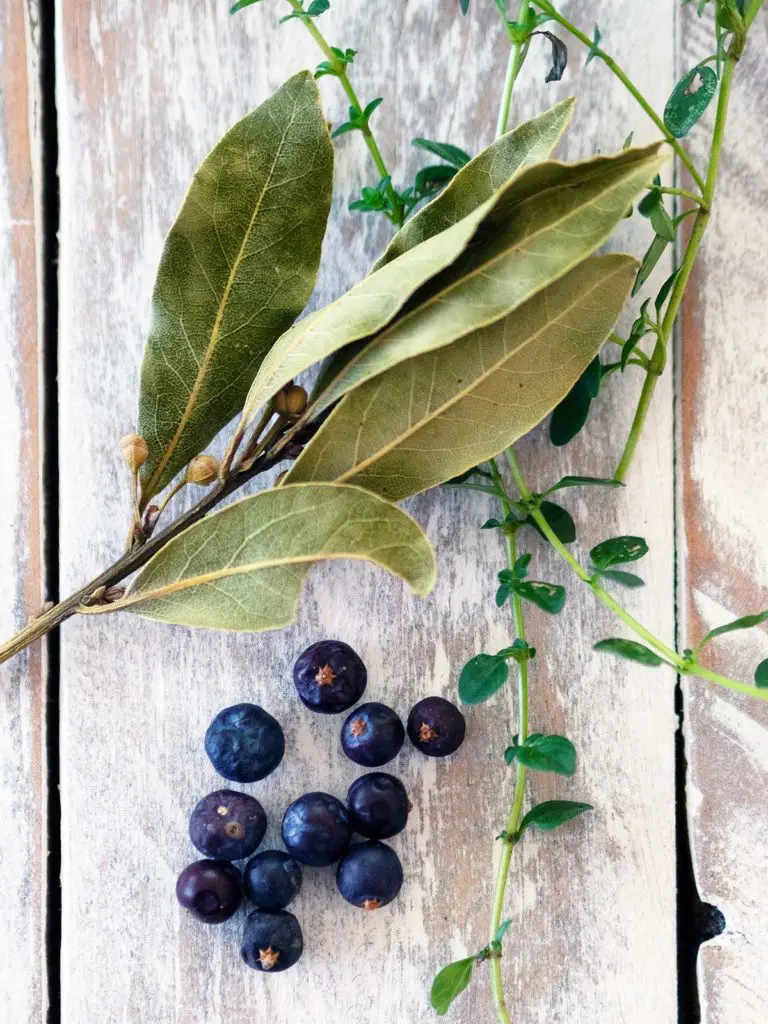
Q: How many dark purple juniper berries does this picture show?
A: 11